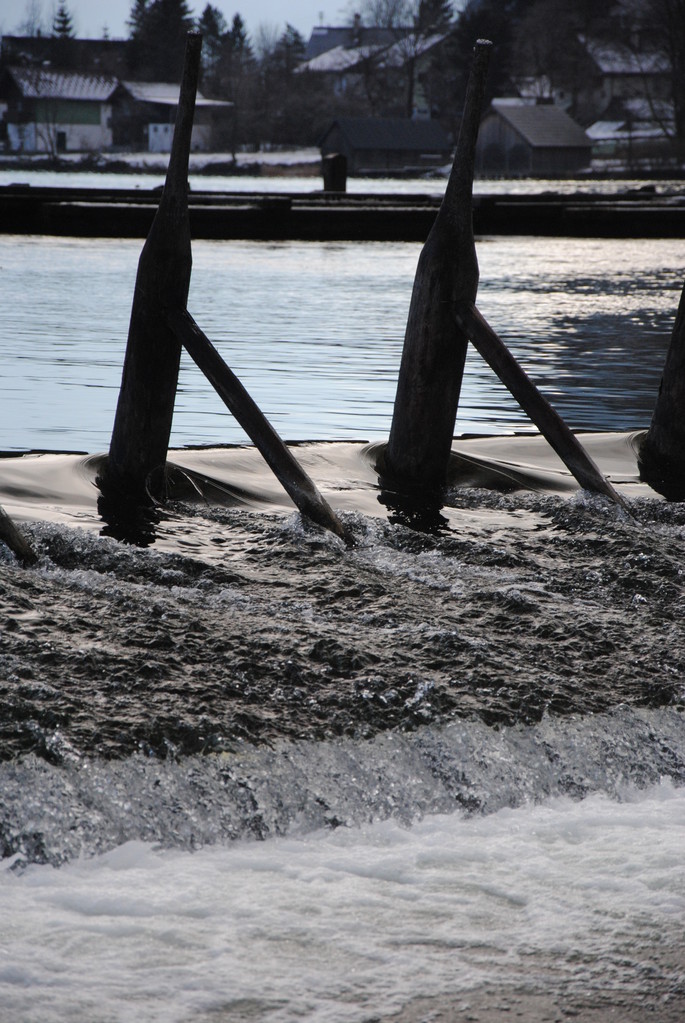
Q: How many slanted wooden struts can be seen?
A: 3